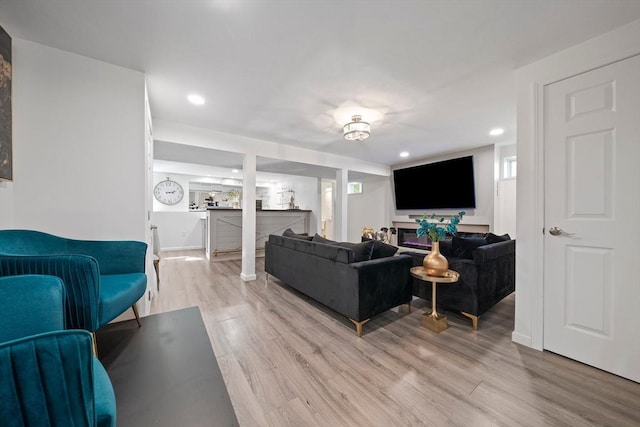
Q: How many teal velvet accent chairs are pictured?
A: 2